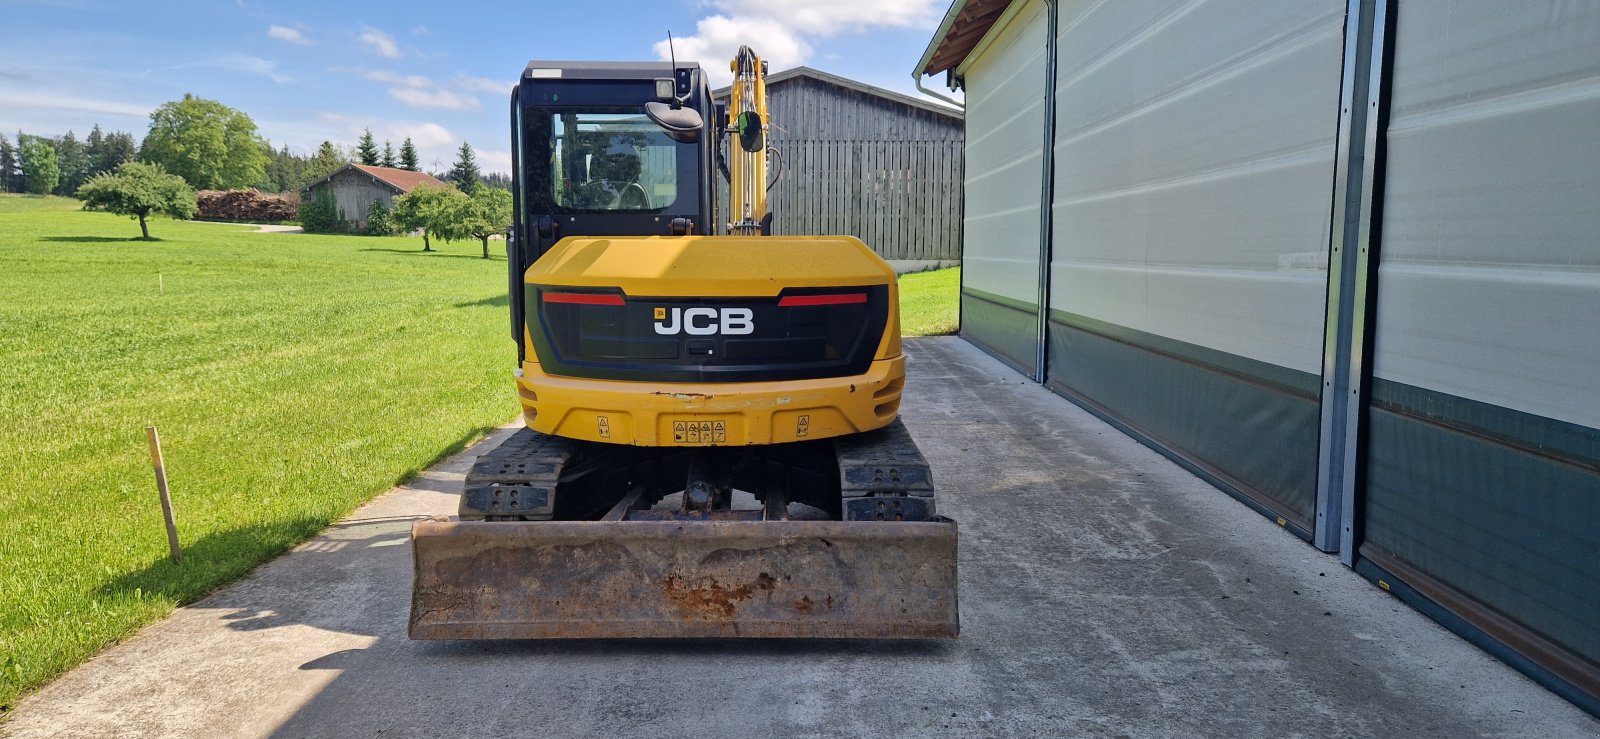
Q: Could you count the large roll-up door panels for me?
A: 3